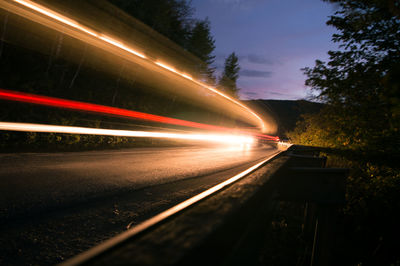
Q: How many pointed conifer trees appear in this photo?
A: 2